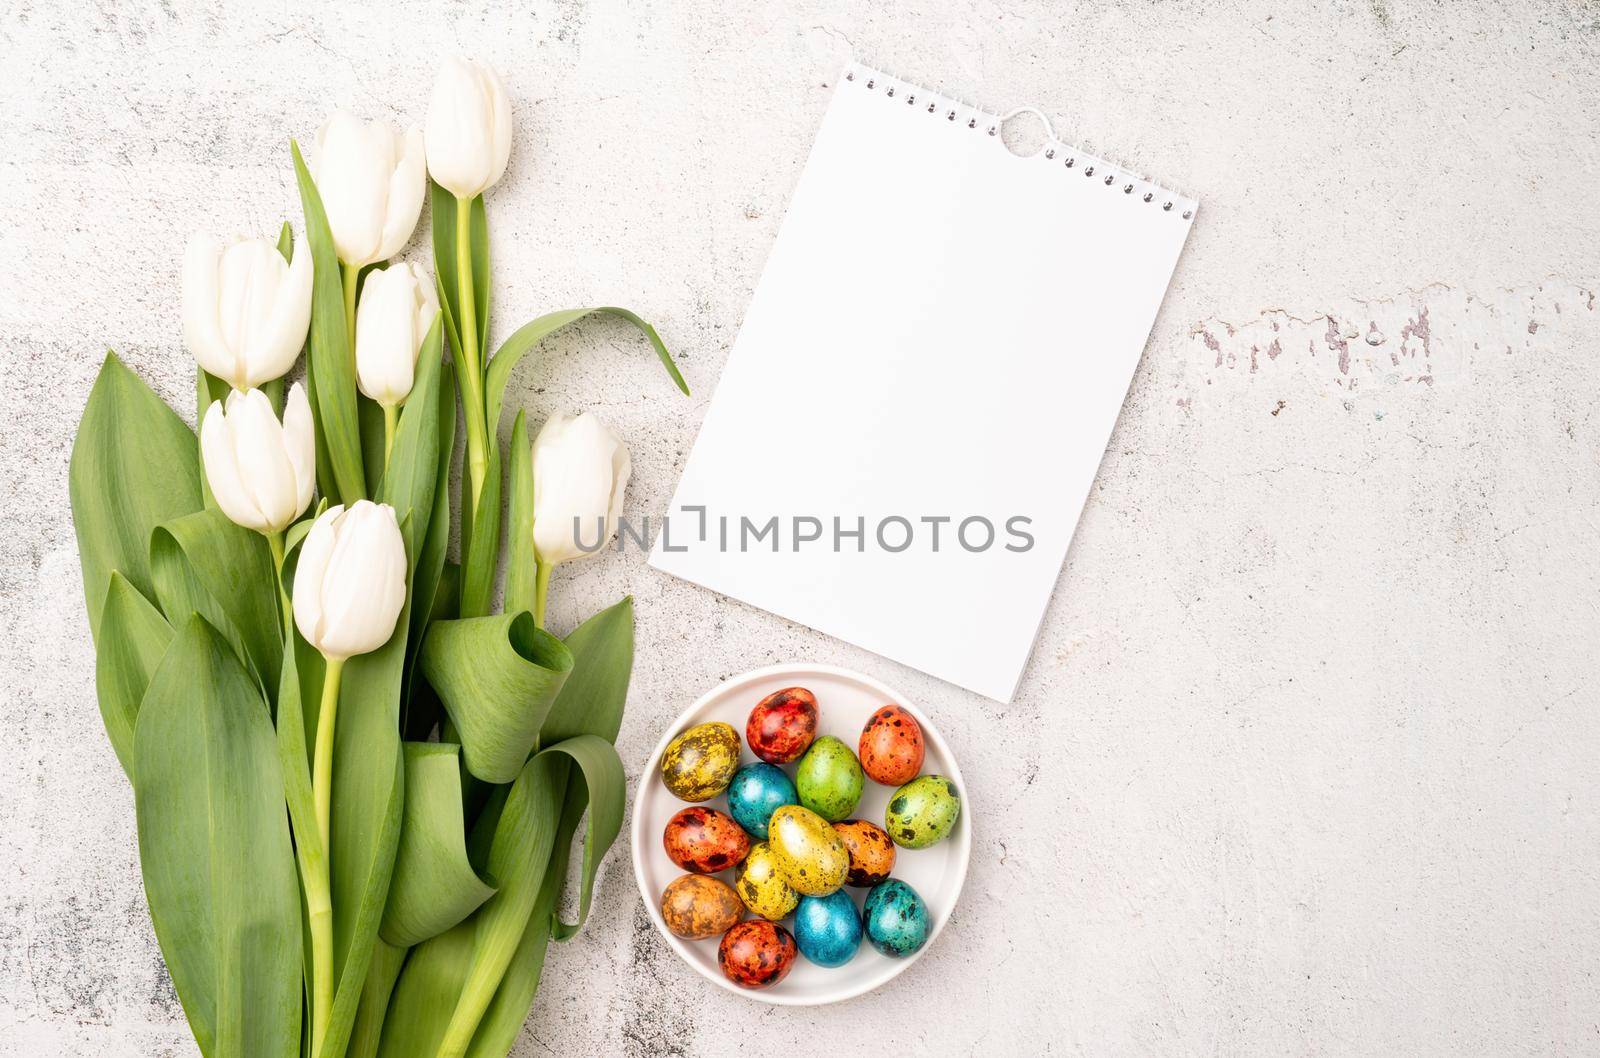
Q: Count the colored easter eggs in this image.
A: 14